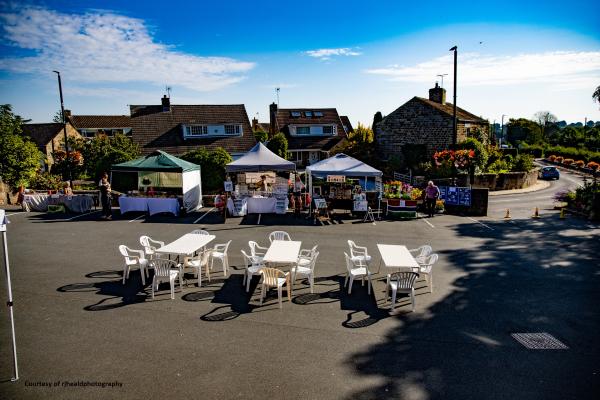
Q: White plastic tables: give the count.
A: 3